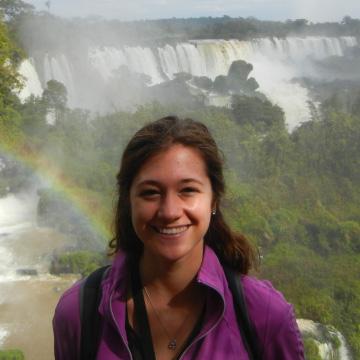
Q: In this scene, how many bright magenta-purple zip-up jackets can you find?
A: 1